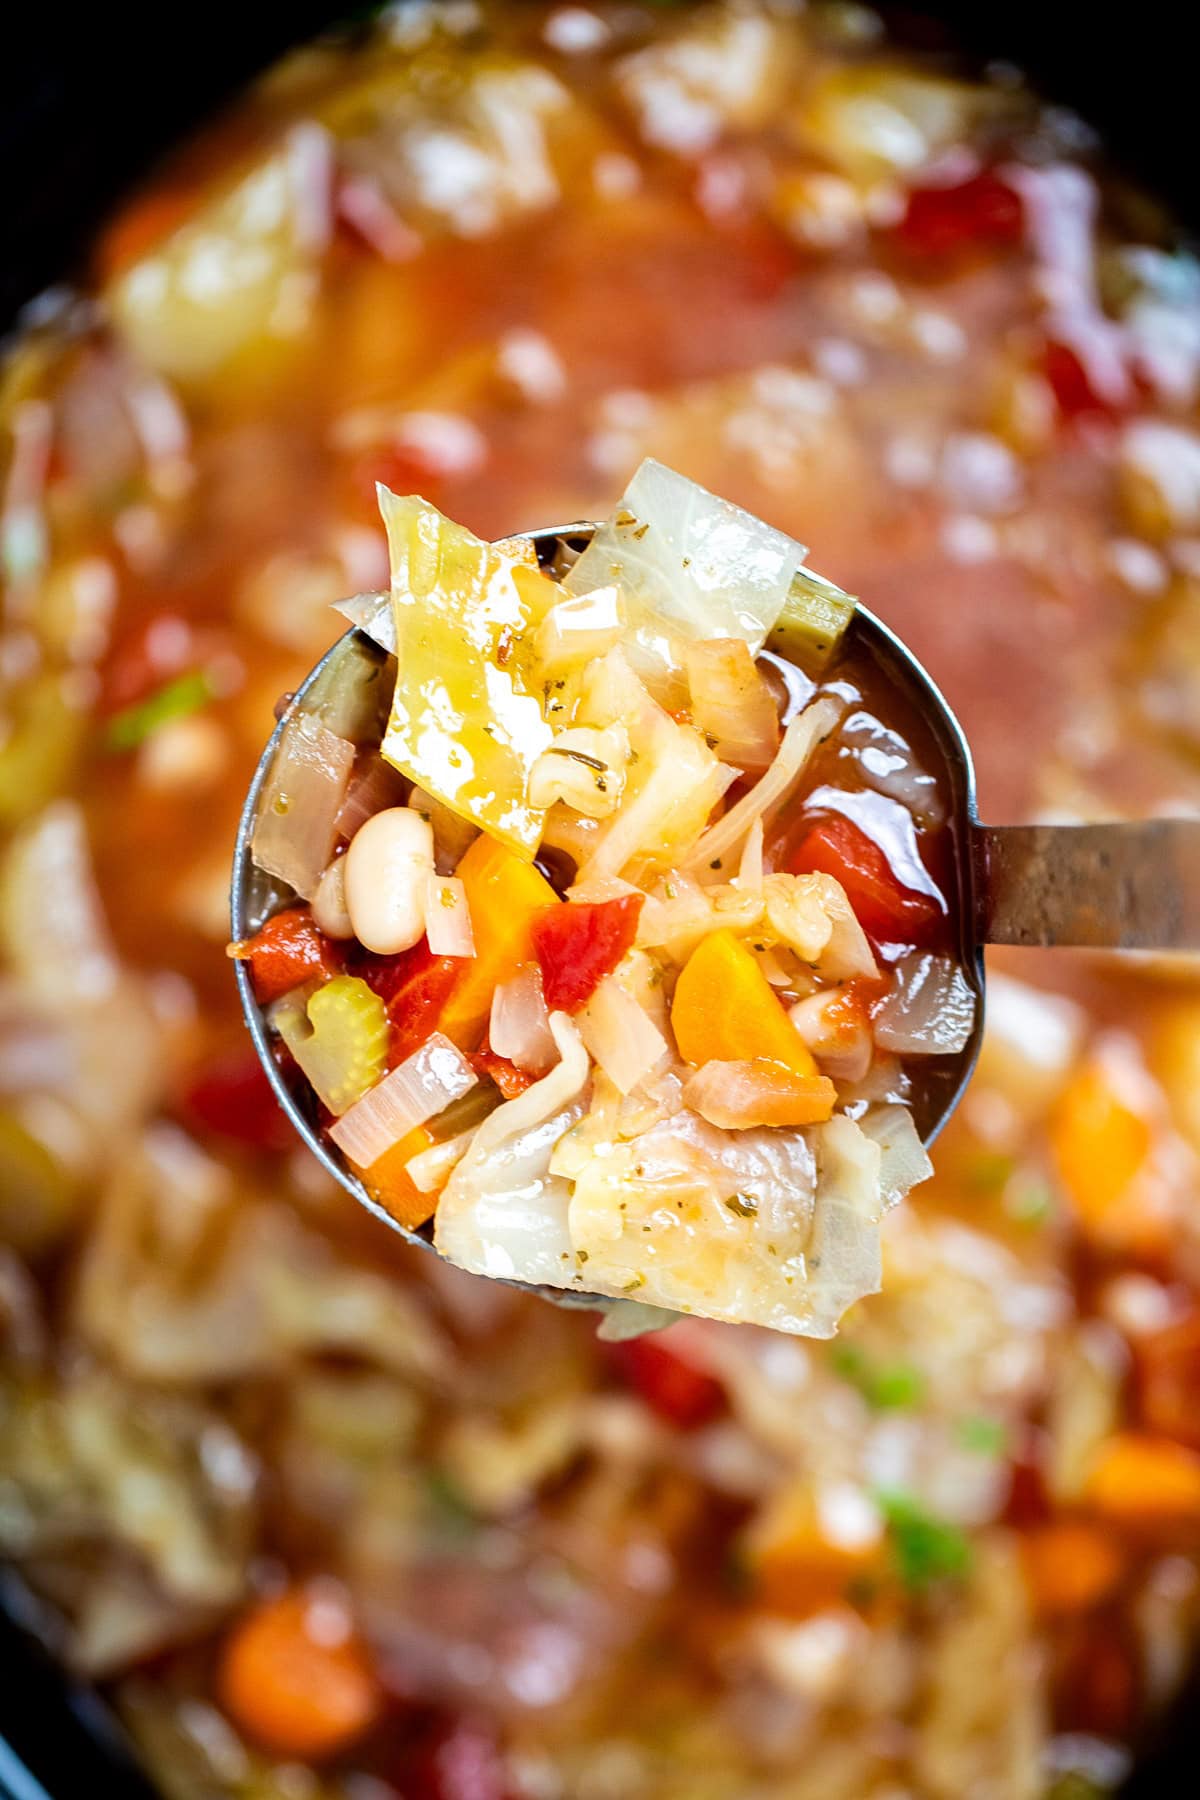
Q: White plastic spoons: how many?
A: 0